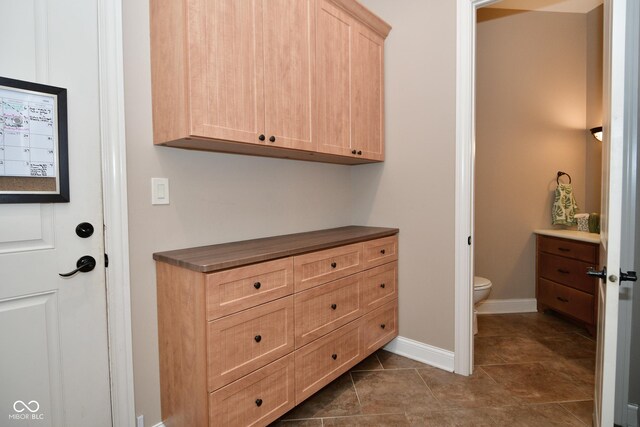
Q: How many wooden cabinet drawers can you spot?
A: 12